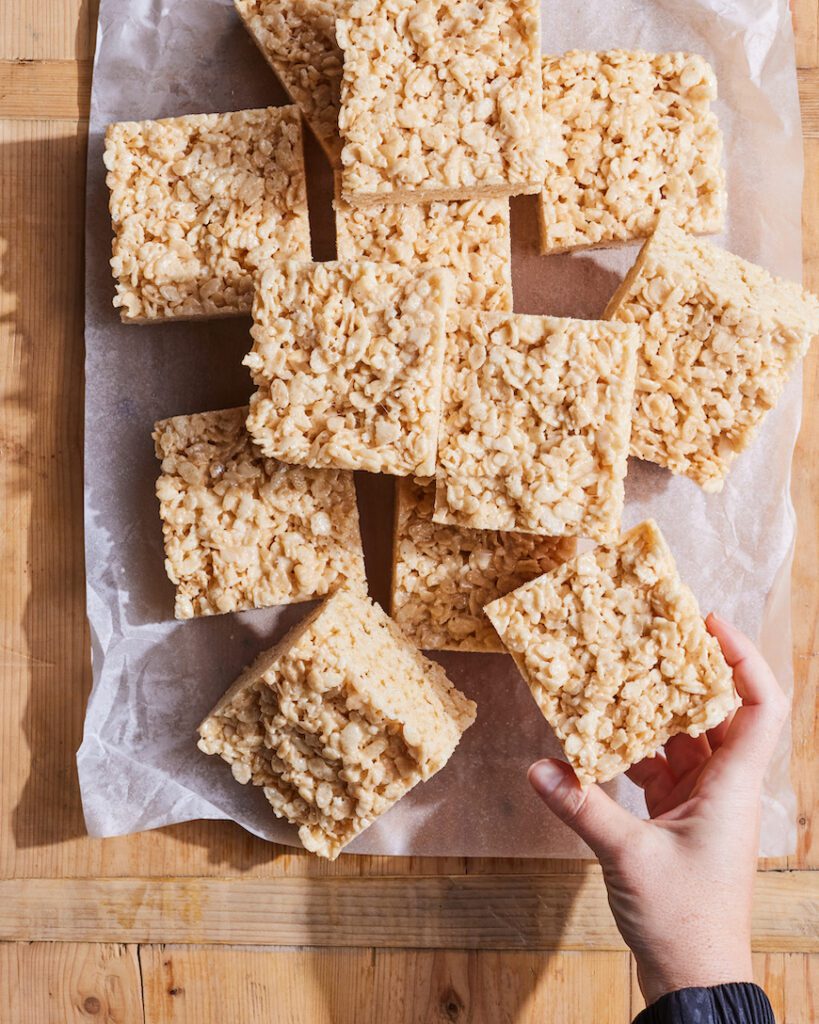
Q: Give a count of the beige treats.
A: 12